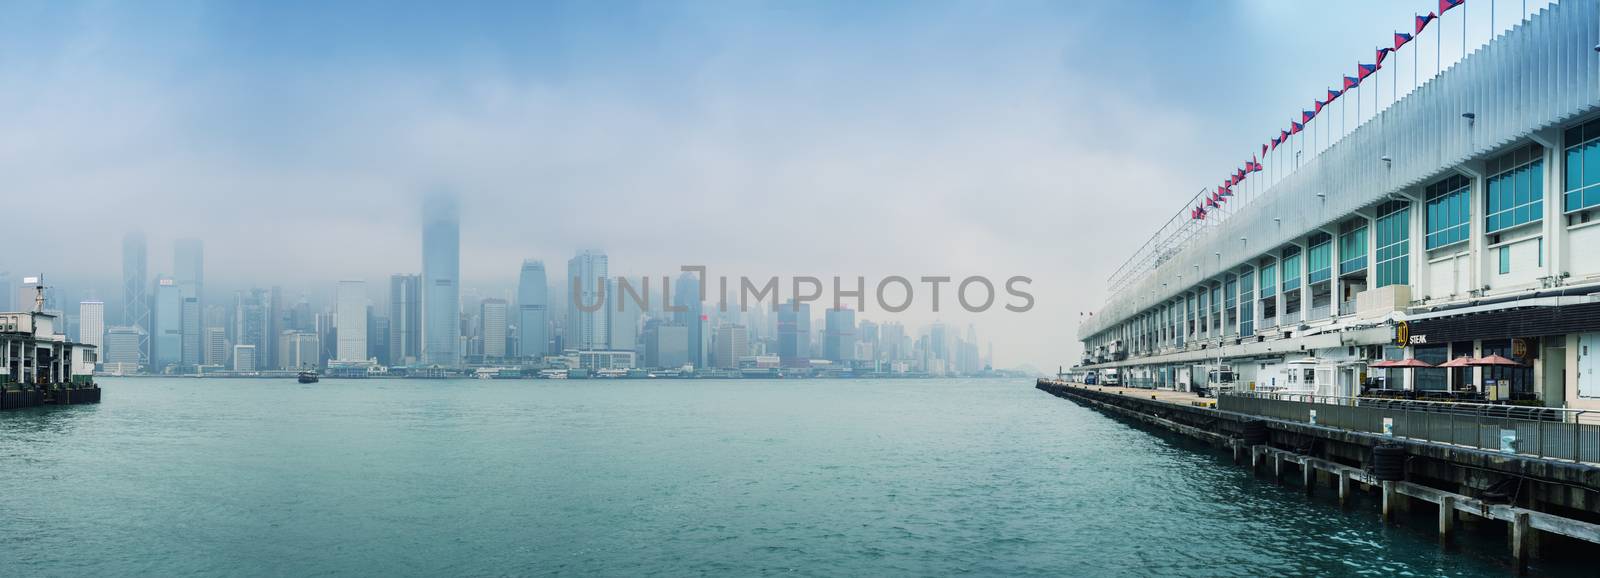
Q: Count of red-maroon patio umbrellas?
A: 4